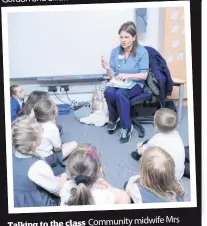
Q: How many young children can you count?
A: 7